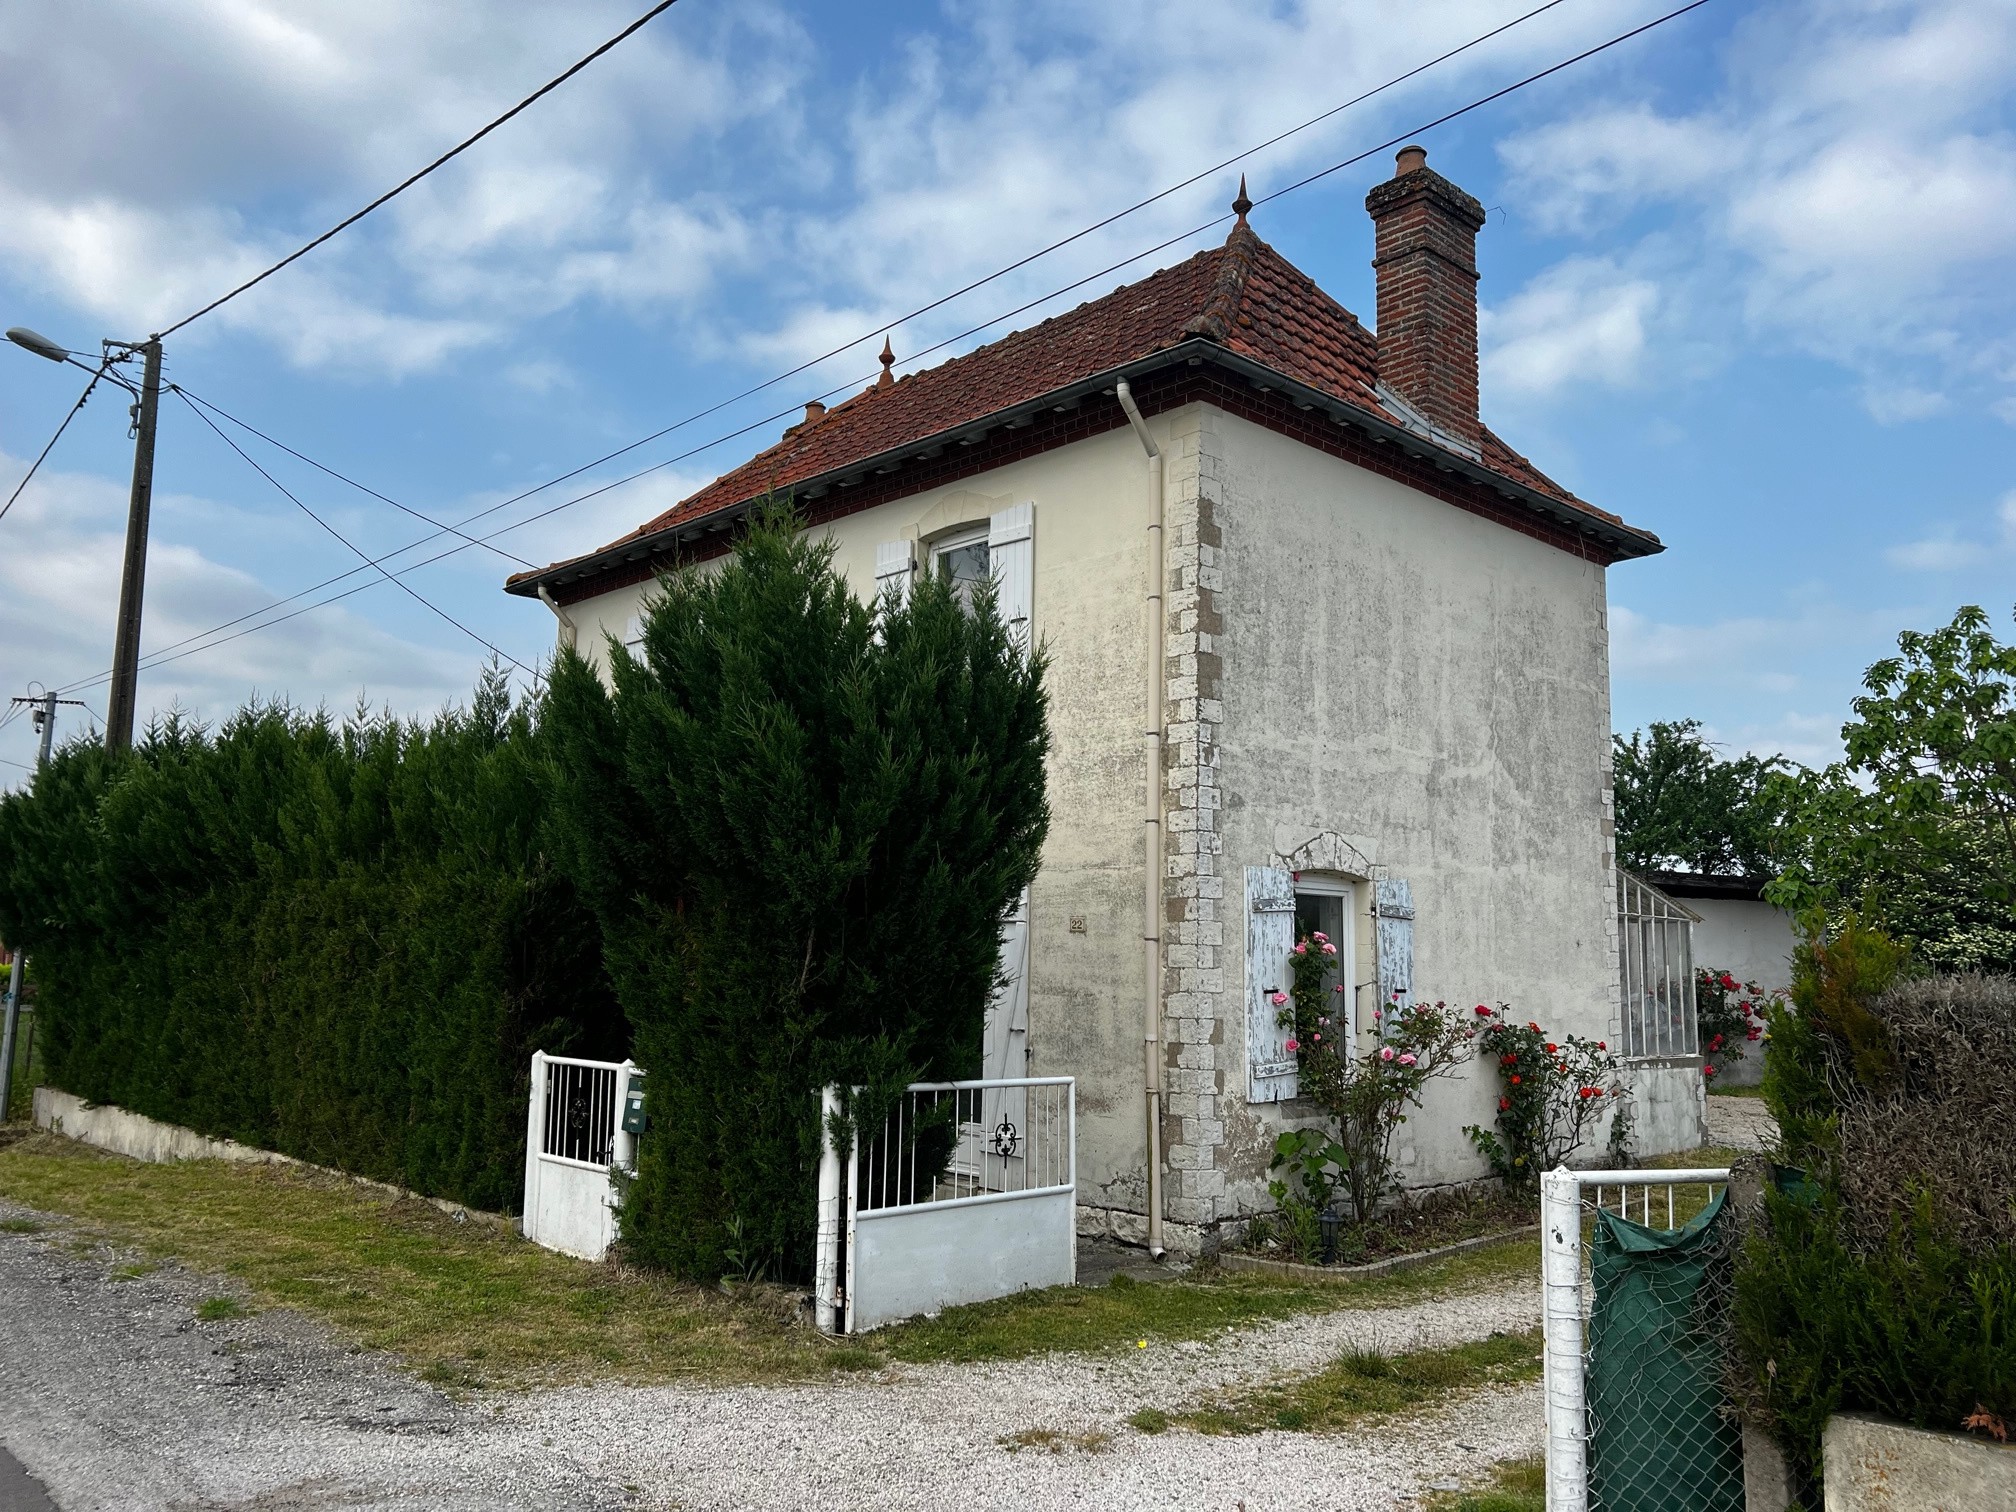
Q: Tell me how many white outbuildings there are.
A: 1